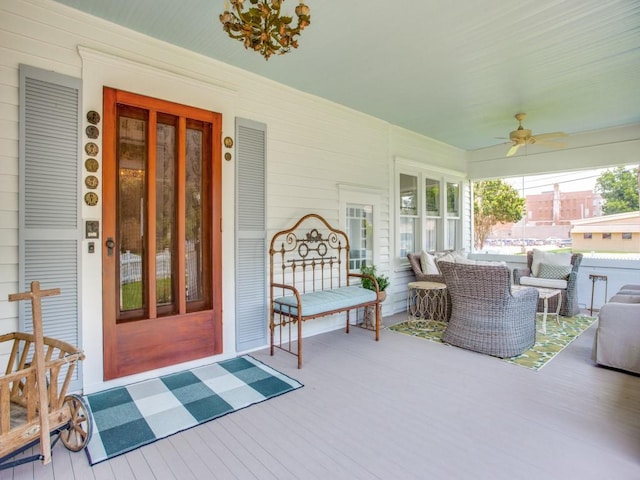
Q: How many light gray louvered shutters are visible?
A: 2